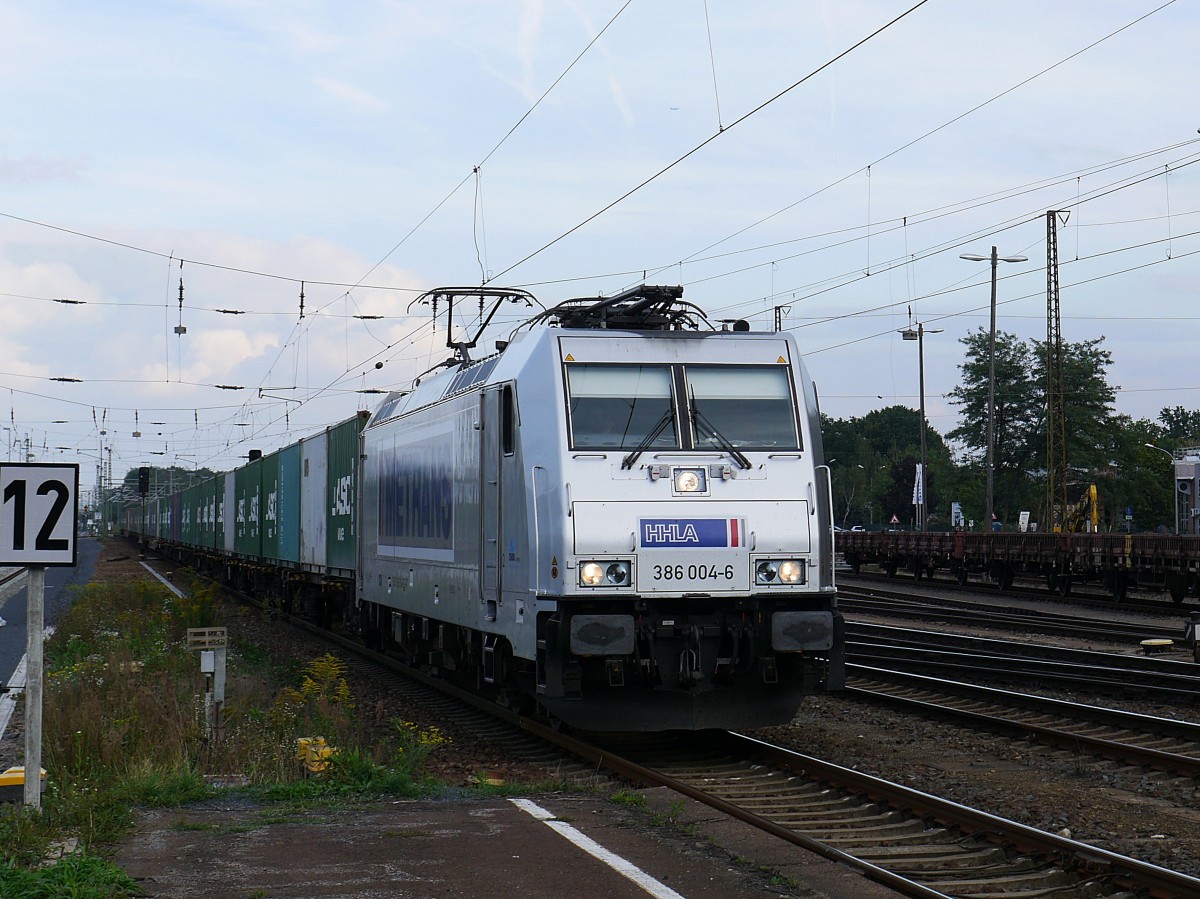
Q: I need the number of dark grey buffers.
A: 2